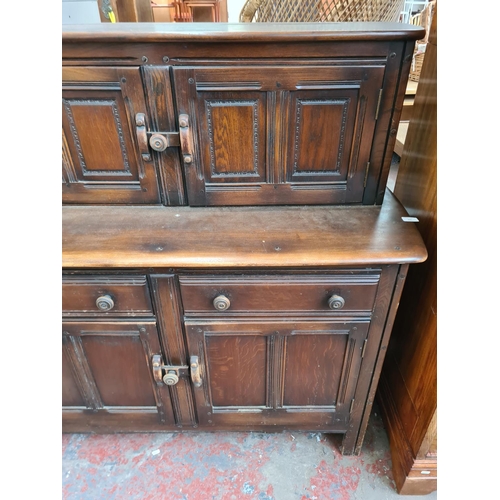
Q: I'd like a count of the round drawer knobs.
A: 3